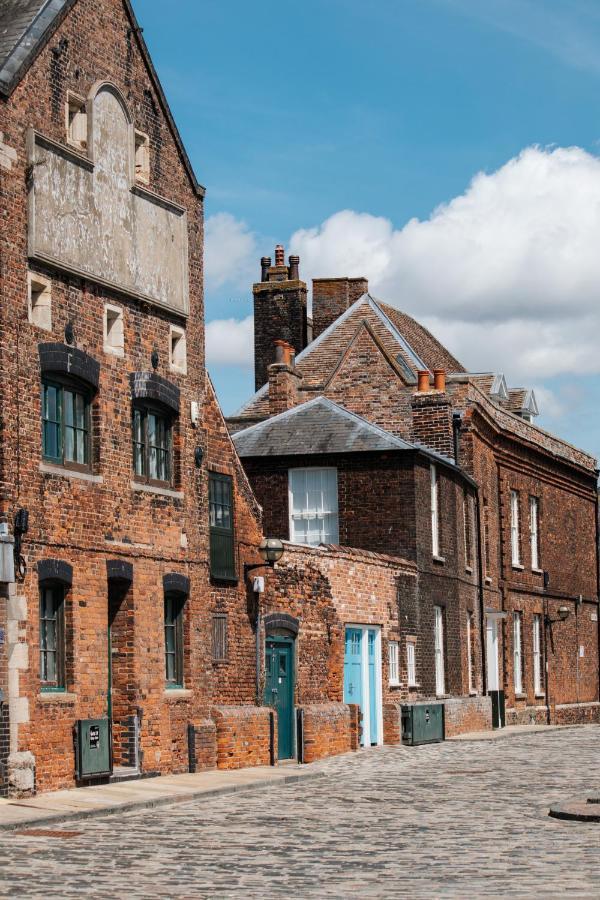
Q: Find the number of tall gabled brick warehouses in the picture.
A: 1